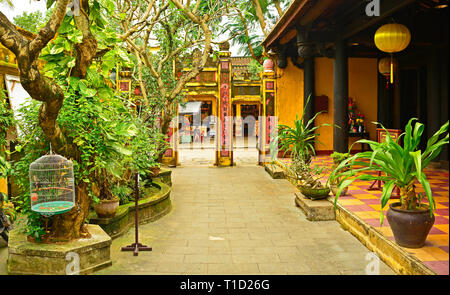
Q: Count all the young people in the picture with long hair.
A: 0